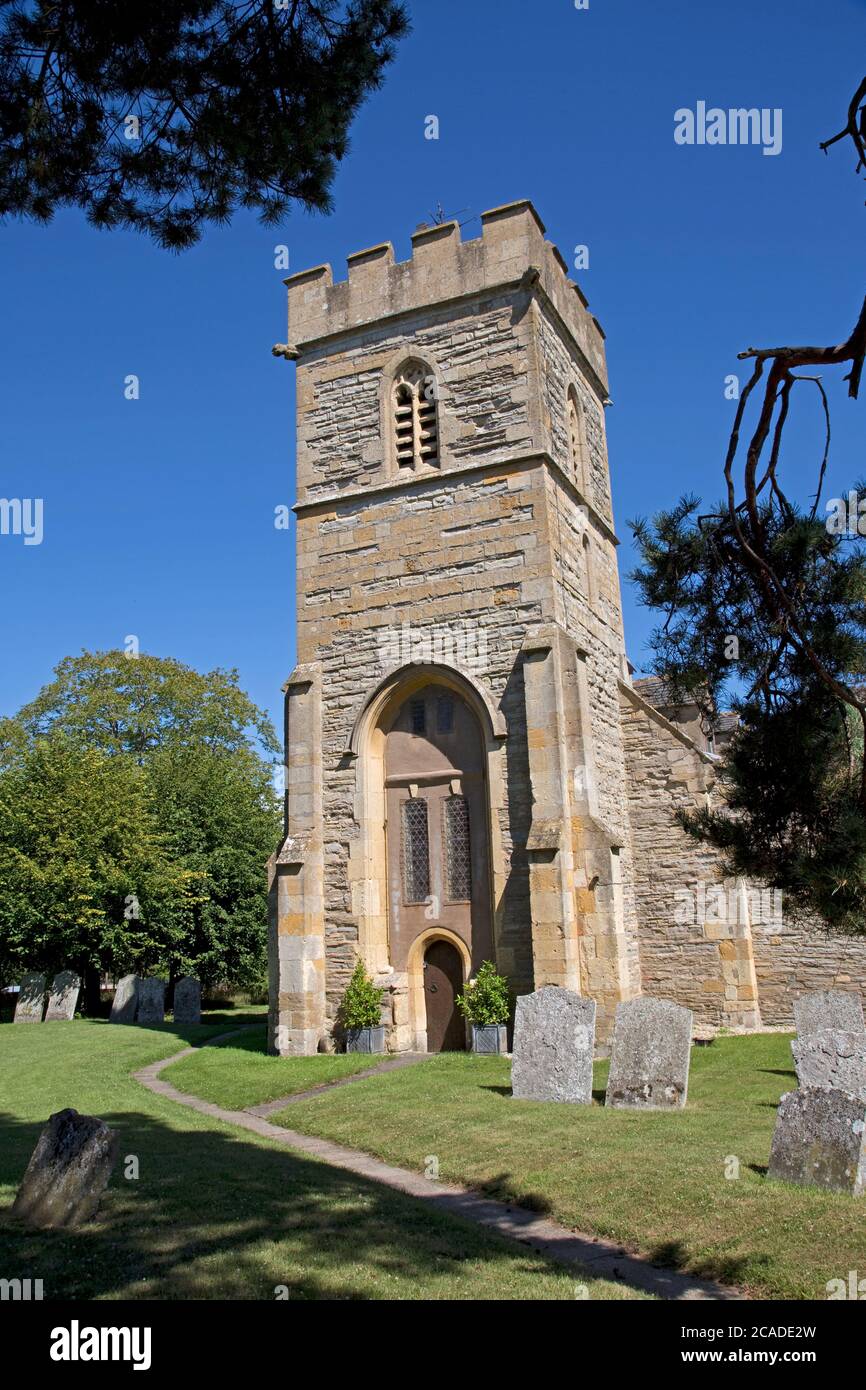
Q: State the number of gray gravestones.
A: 11